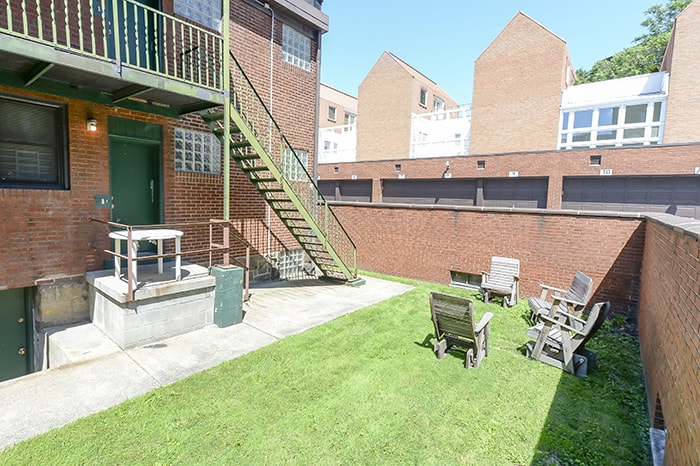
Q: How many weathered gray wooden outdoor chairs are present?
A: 4